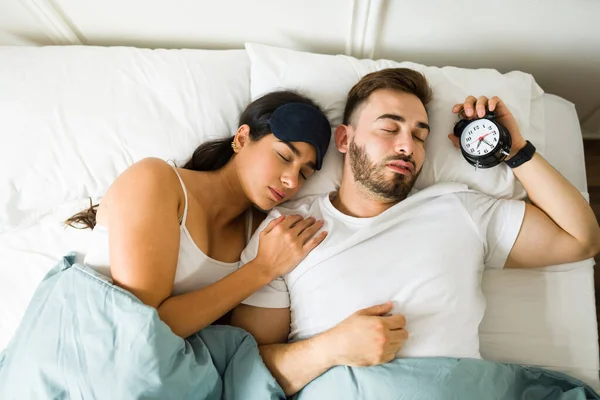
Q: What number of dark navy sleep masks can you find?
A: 1